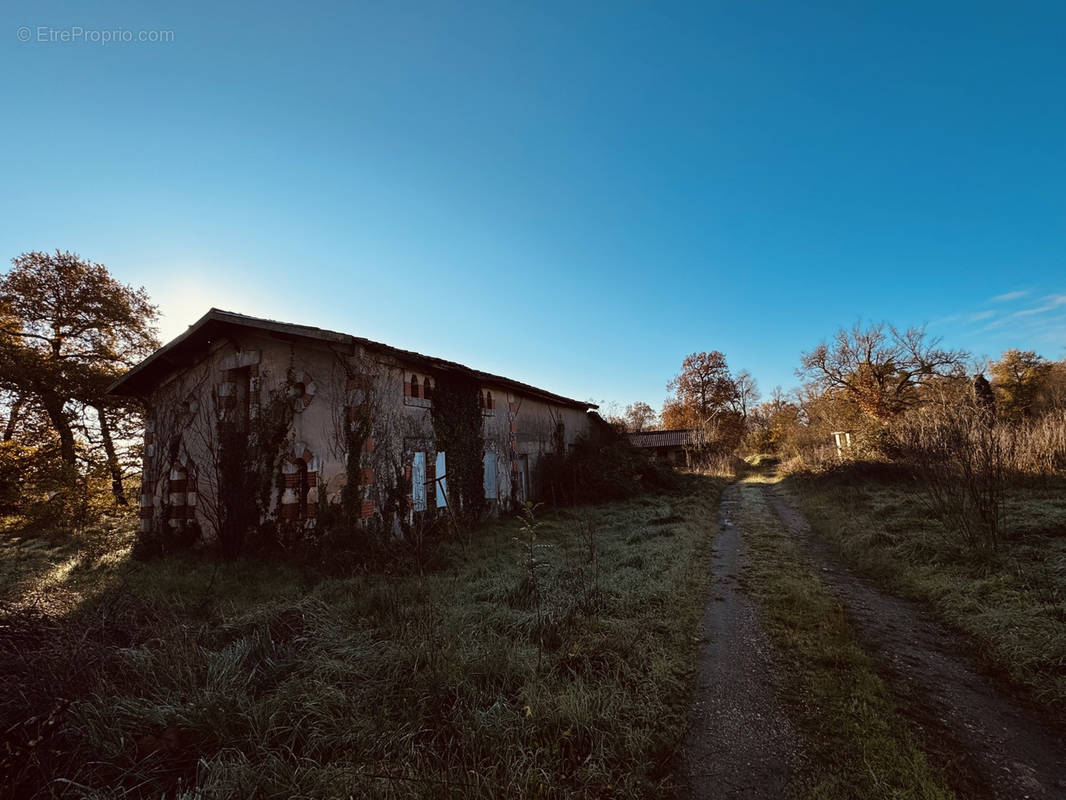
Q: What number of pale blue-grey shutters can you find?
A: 3